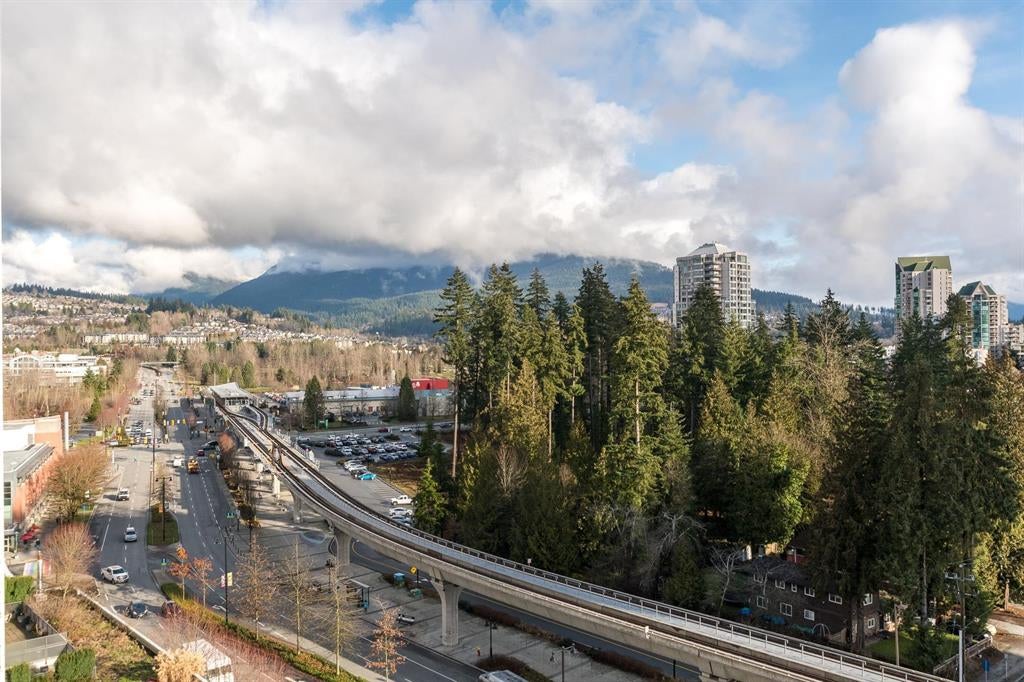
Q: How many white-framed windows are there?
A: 10